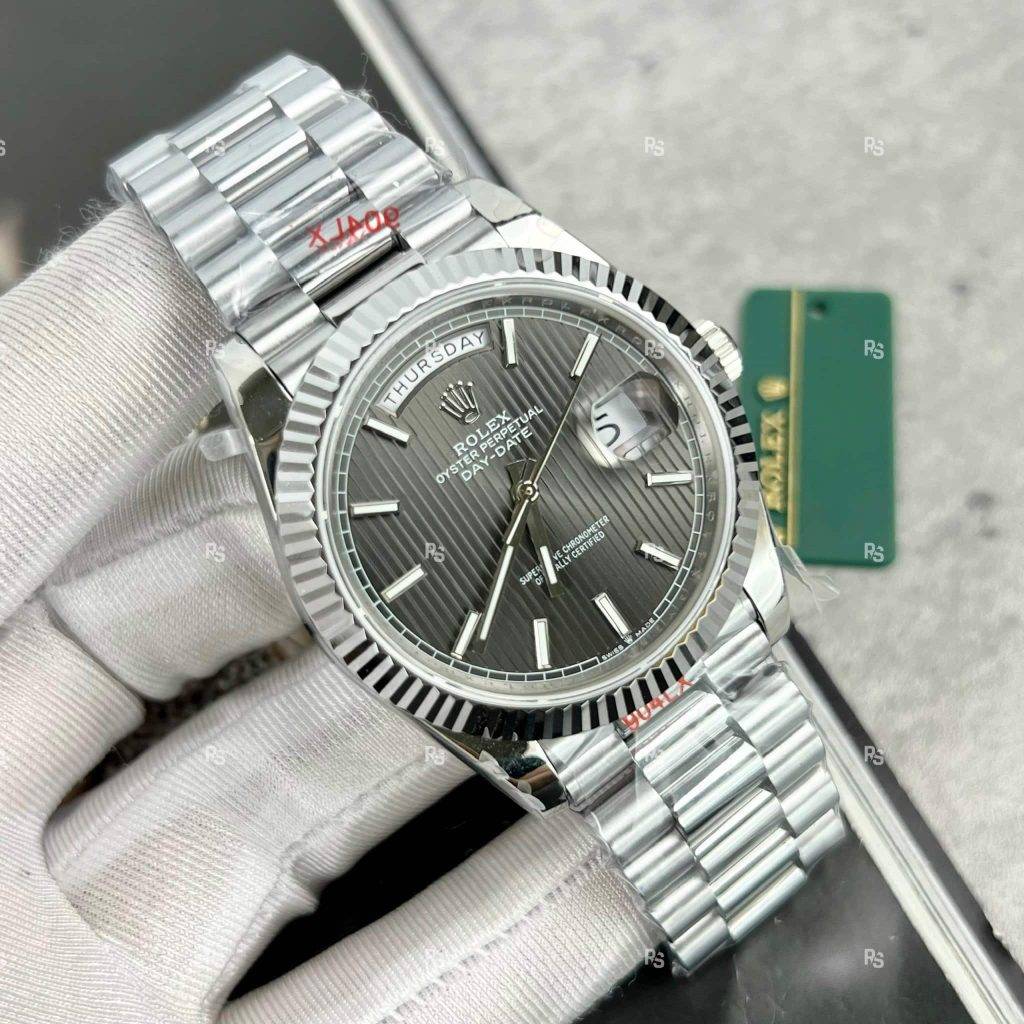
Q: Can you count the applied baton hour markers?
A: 10